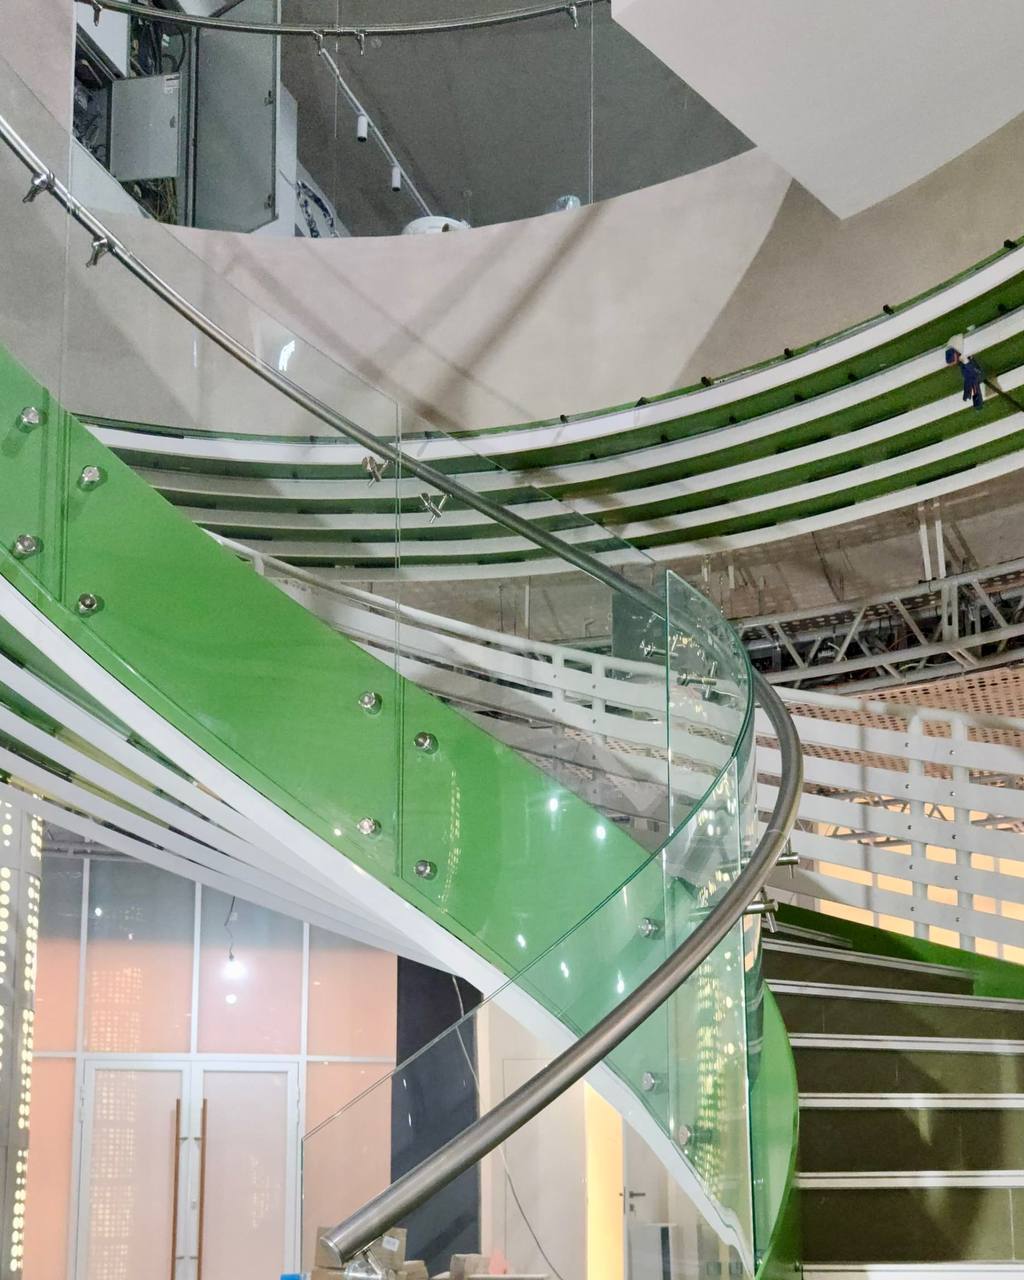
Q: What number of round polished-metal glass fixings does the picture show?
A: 11